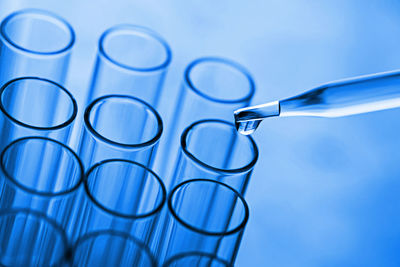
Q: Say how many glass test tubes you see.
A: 12